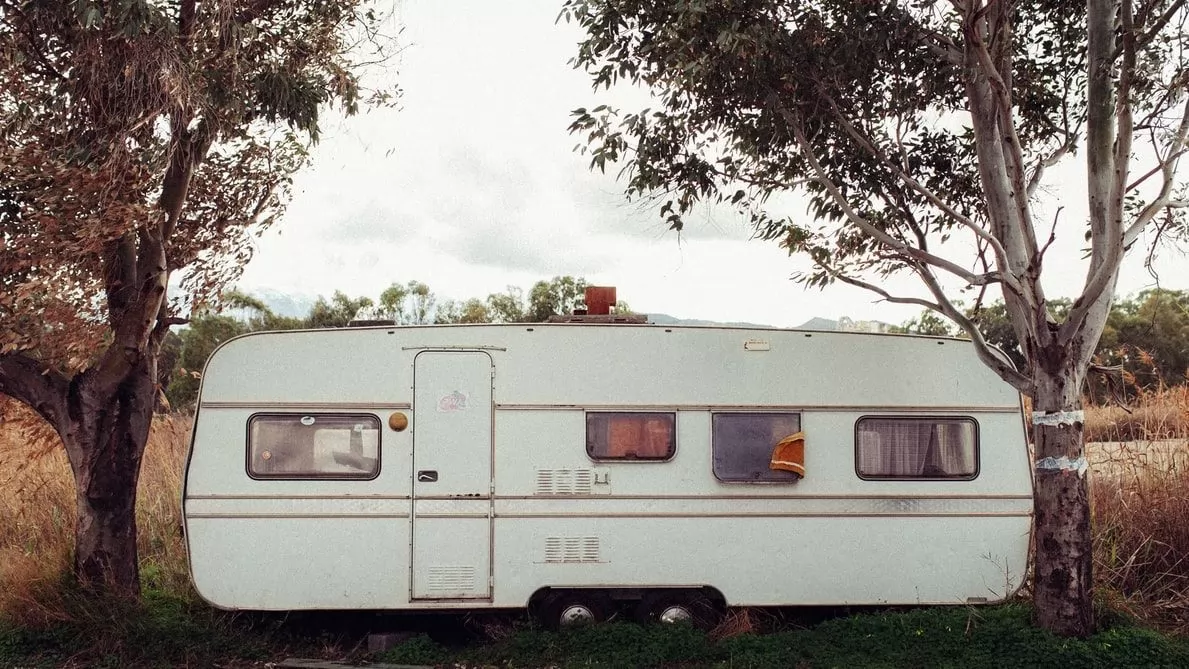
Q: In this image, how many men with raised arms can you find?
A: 0